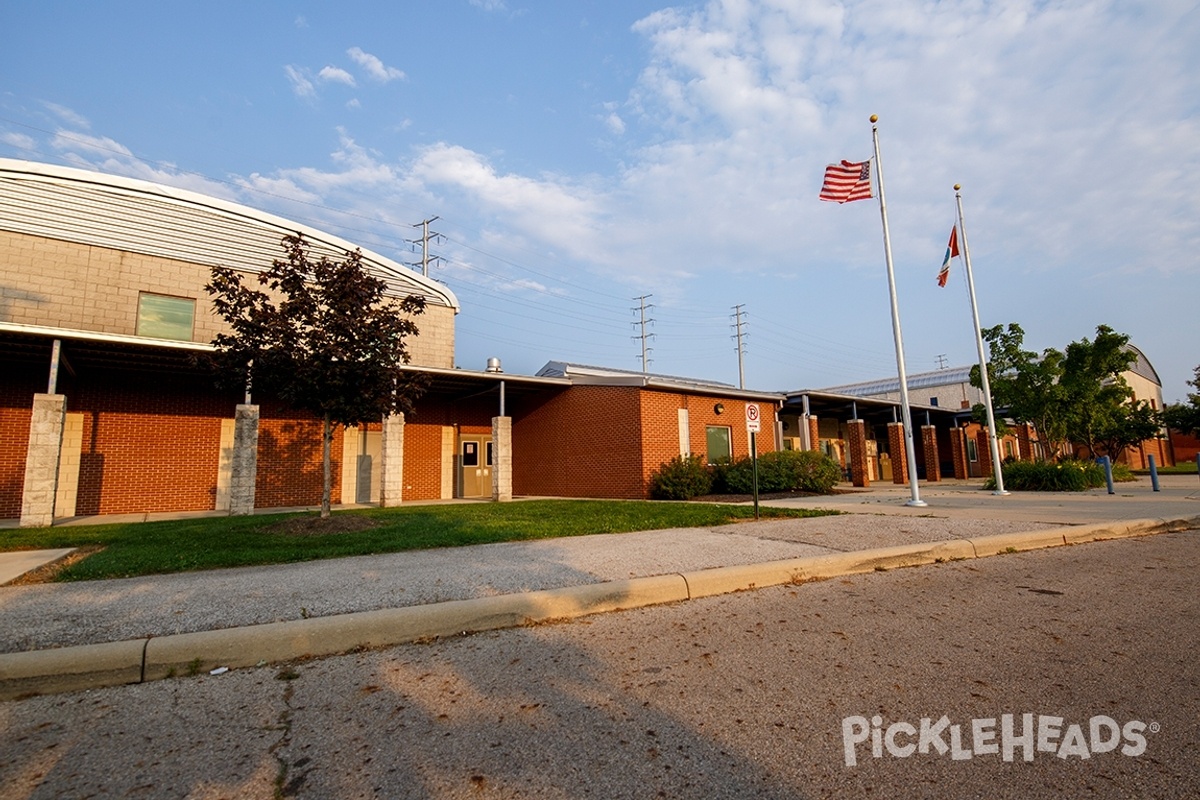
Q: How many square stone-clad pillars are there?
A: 4